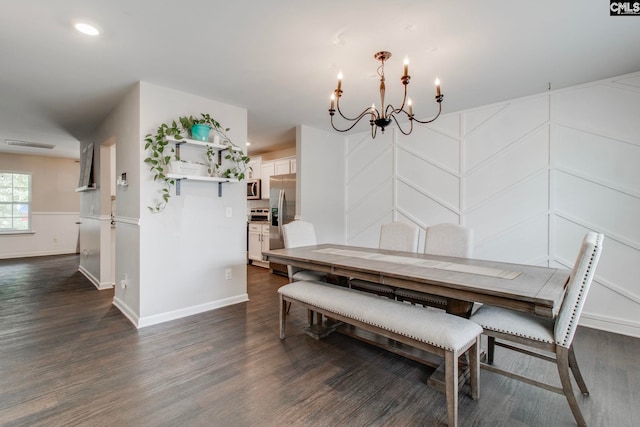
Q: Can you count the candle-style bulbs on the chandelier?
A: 6